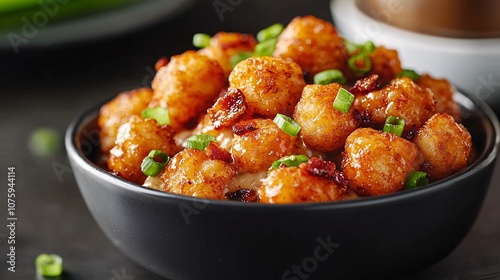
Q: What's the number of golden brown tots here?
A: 15